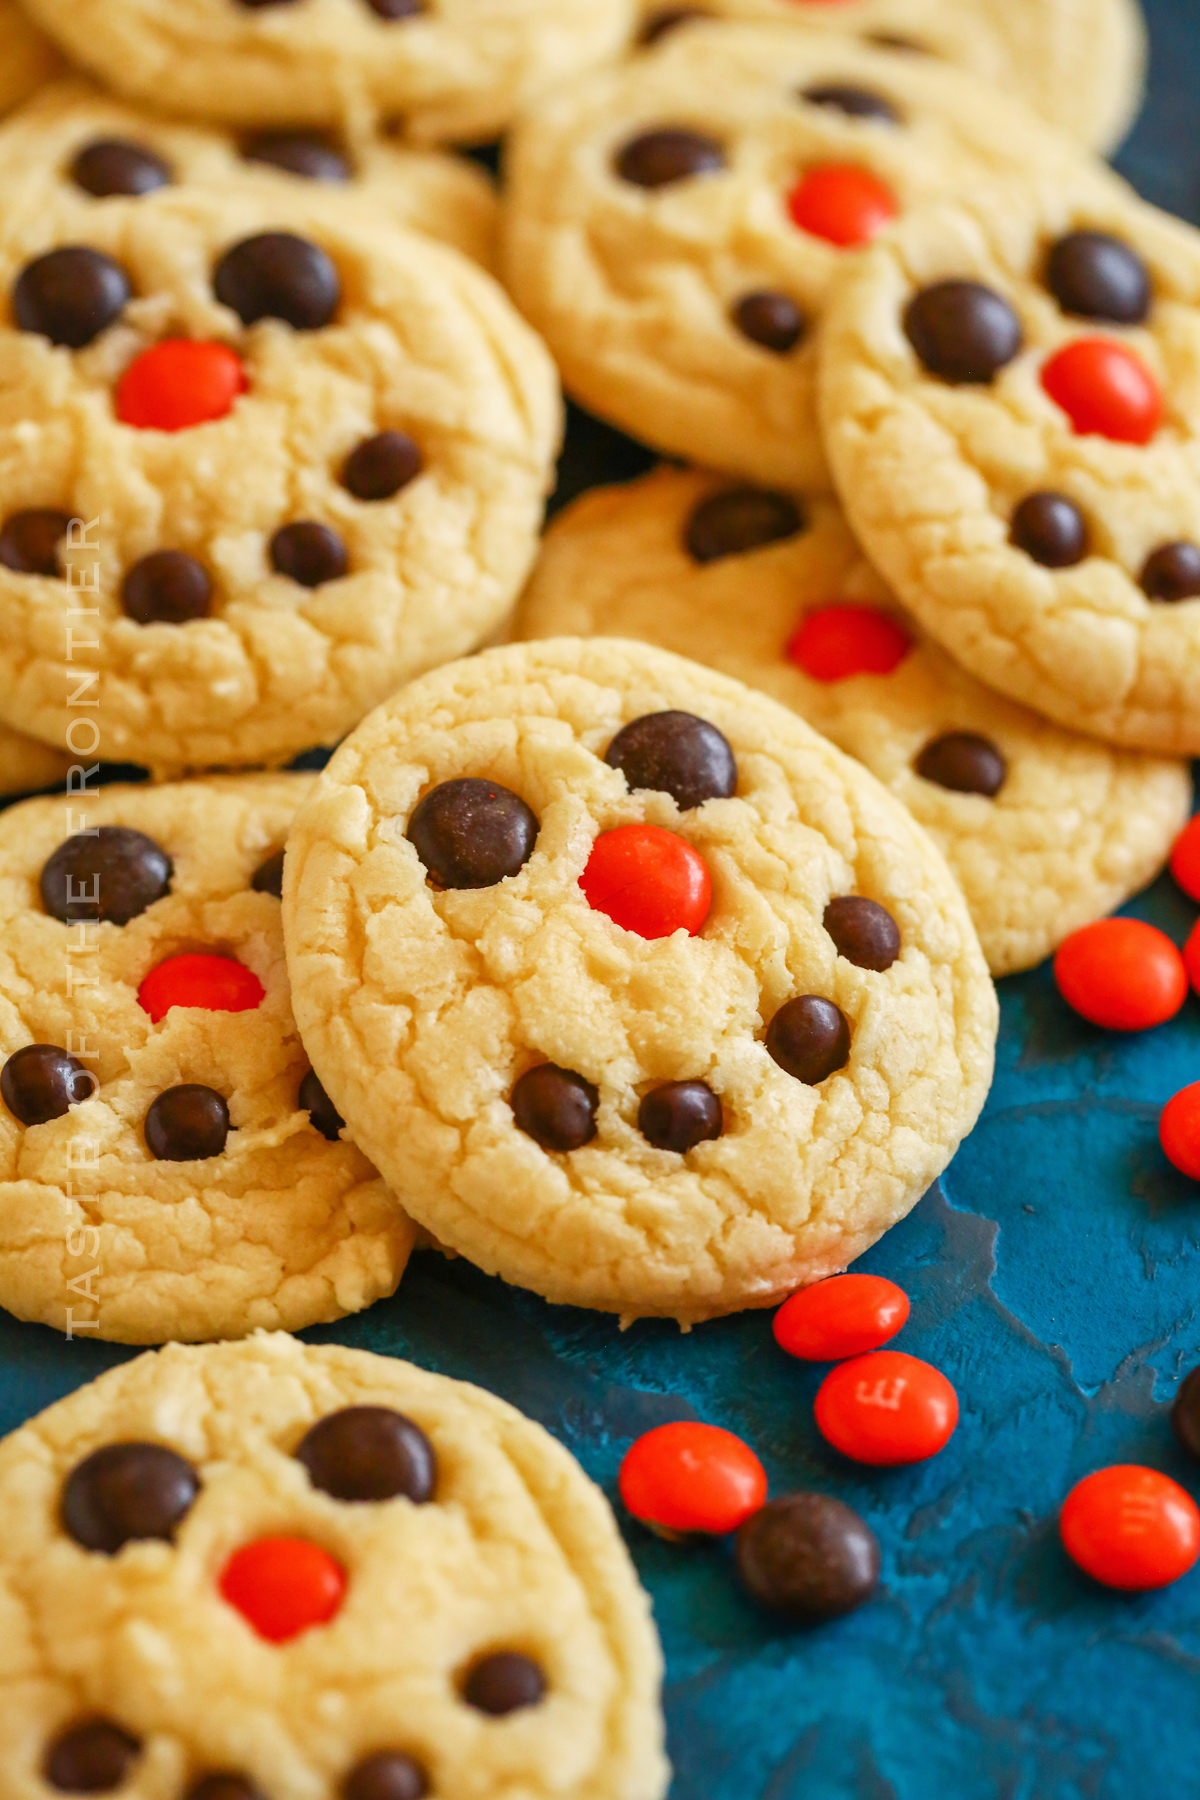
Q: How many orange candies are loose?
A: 8